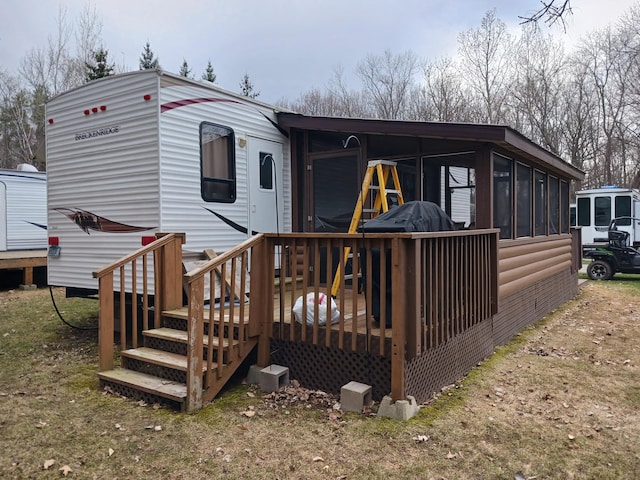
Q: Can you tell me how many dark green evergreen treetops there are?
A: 5